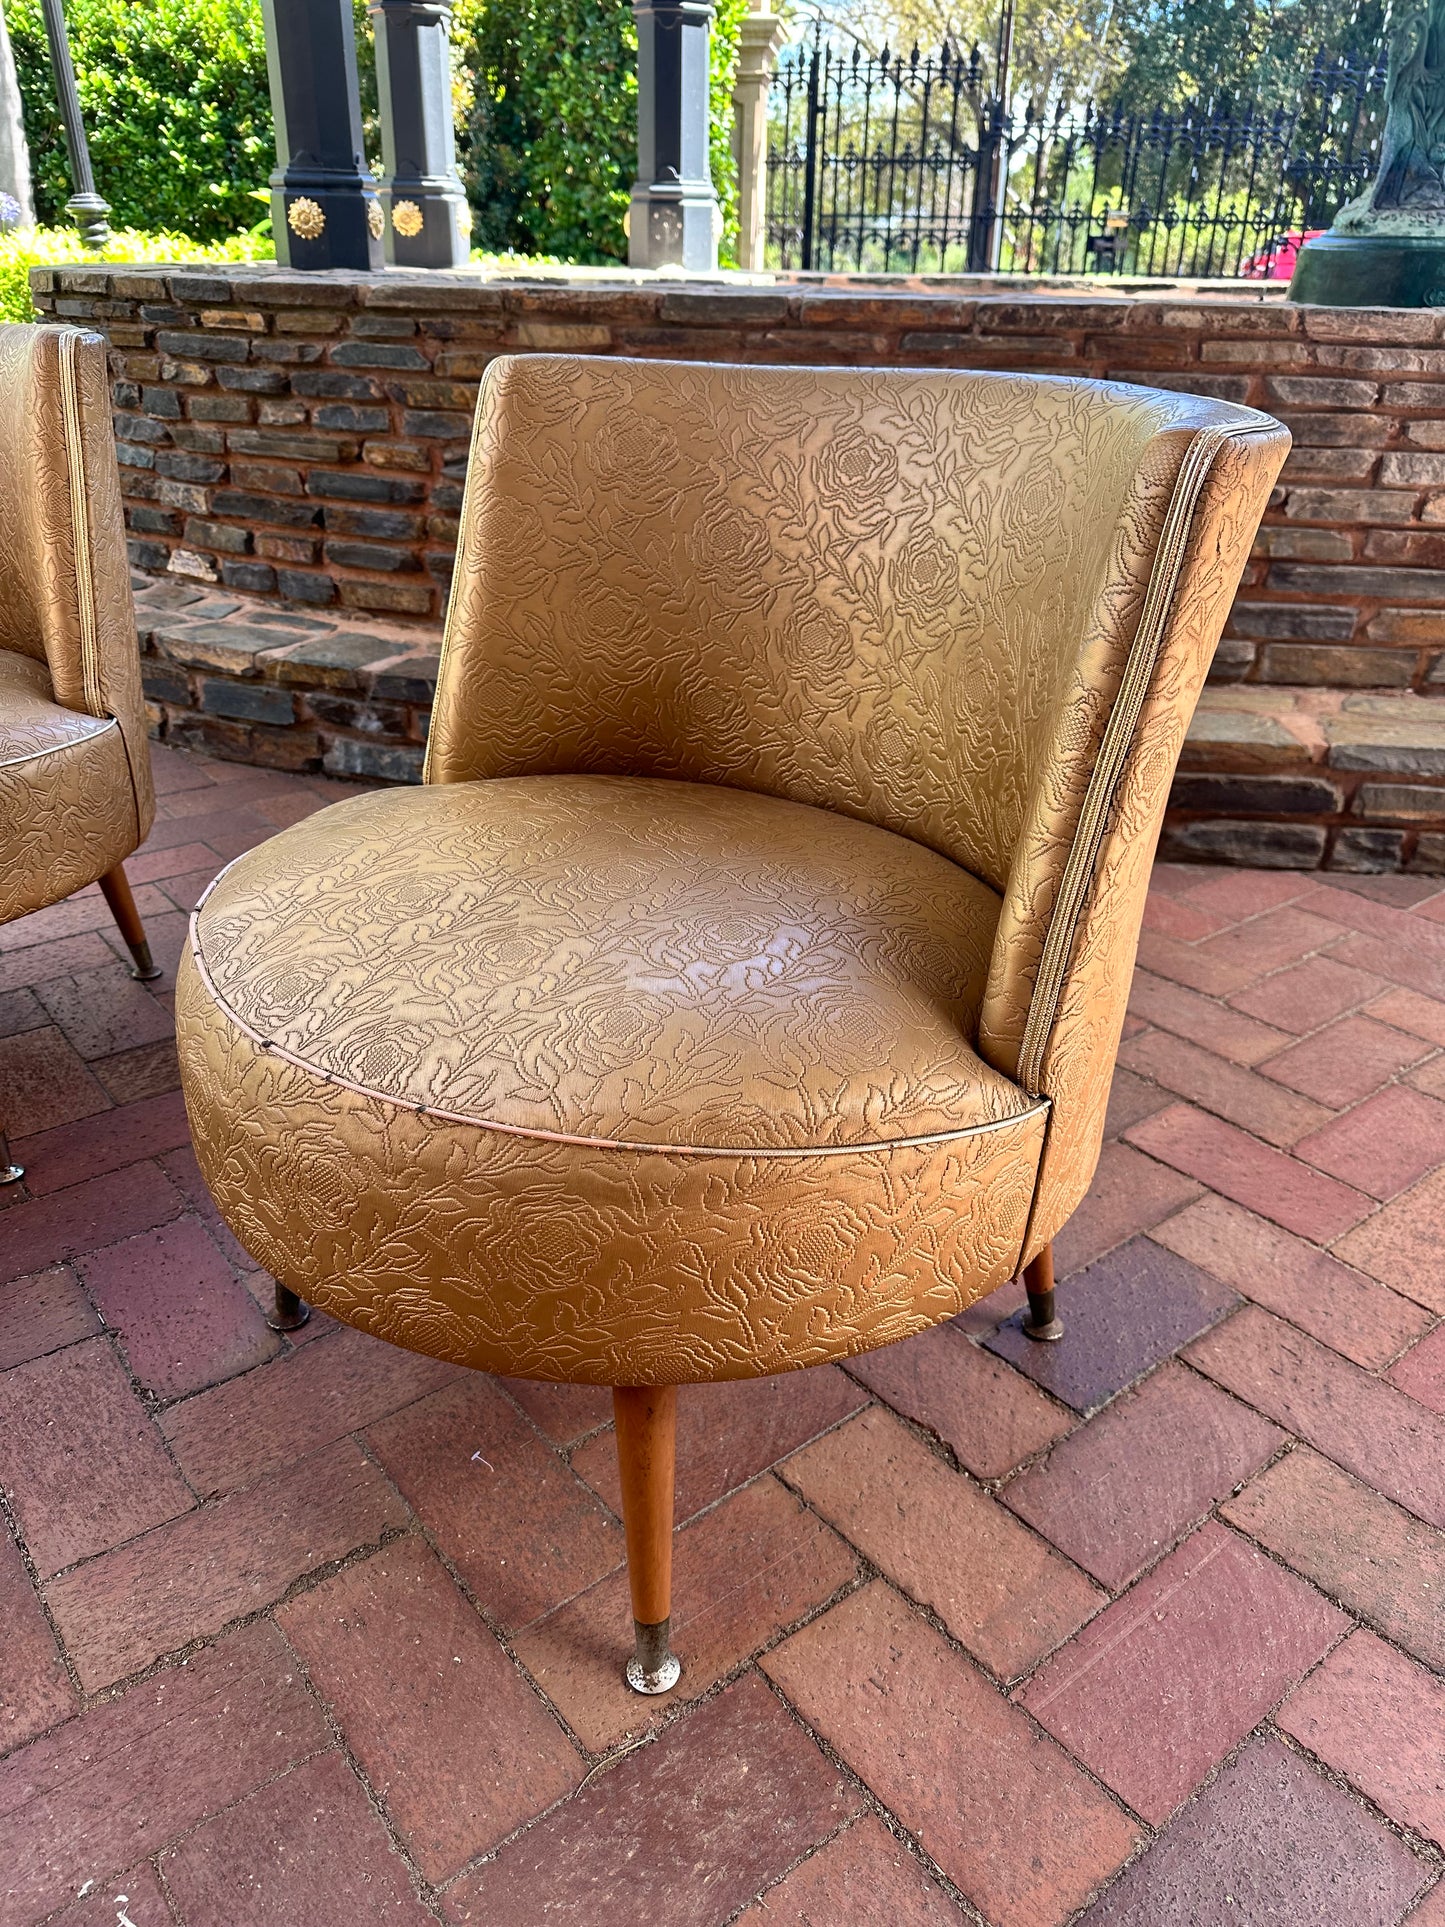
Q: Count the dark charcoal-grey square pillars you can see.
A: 3